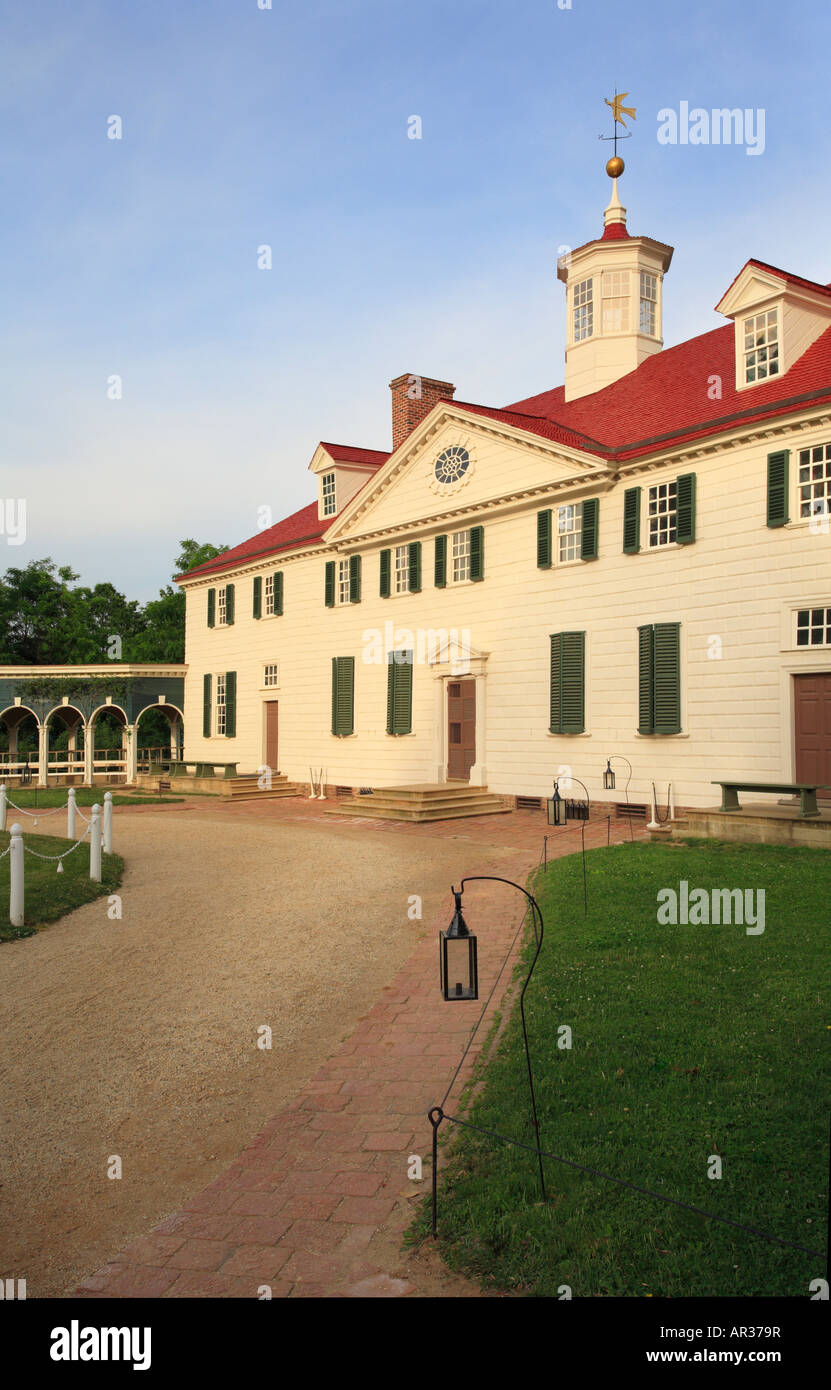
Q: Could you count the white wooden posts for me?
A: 5